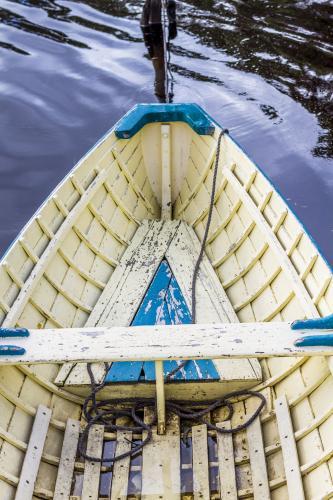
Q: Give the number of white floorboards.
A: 9